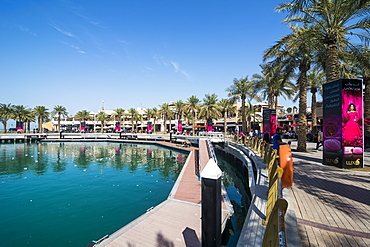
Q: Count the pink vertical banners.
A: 8